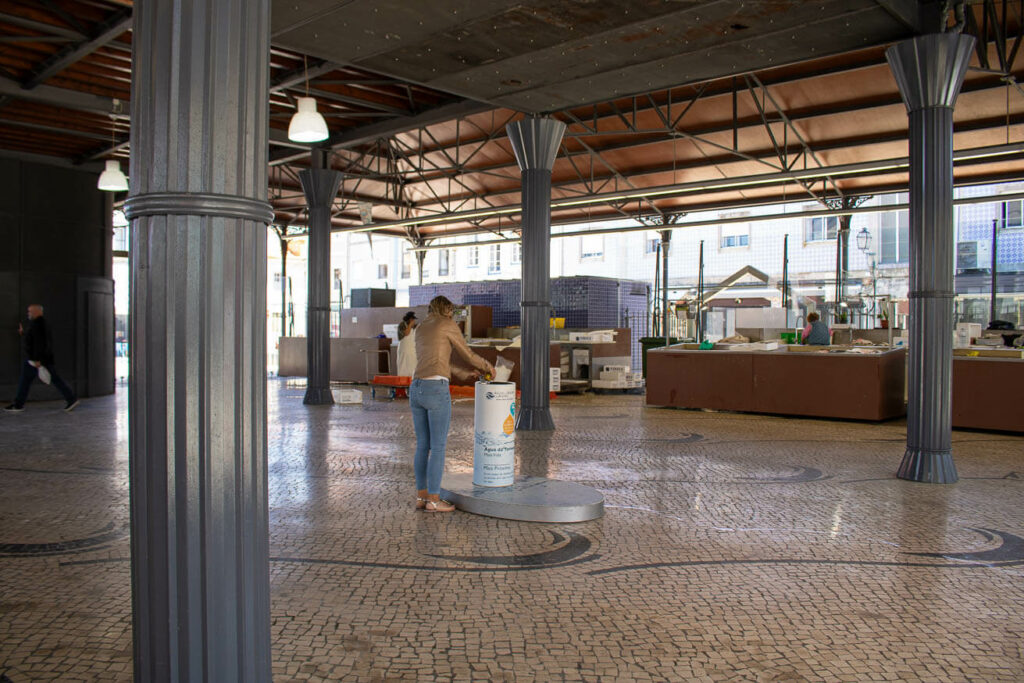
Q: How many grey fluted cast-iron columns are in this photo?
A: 4